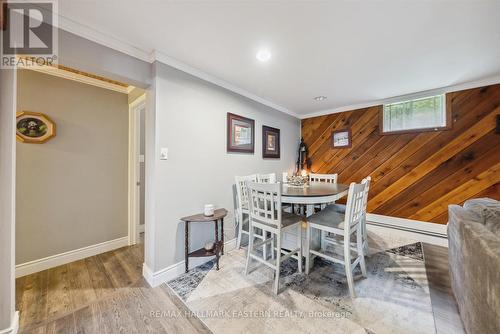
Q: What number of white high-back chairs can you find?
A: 6